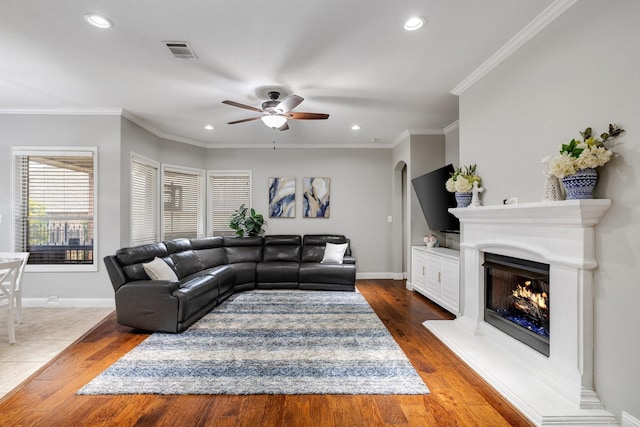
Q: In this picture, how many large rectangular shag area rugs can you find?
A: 1